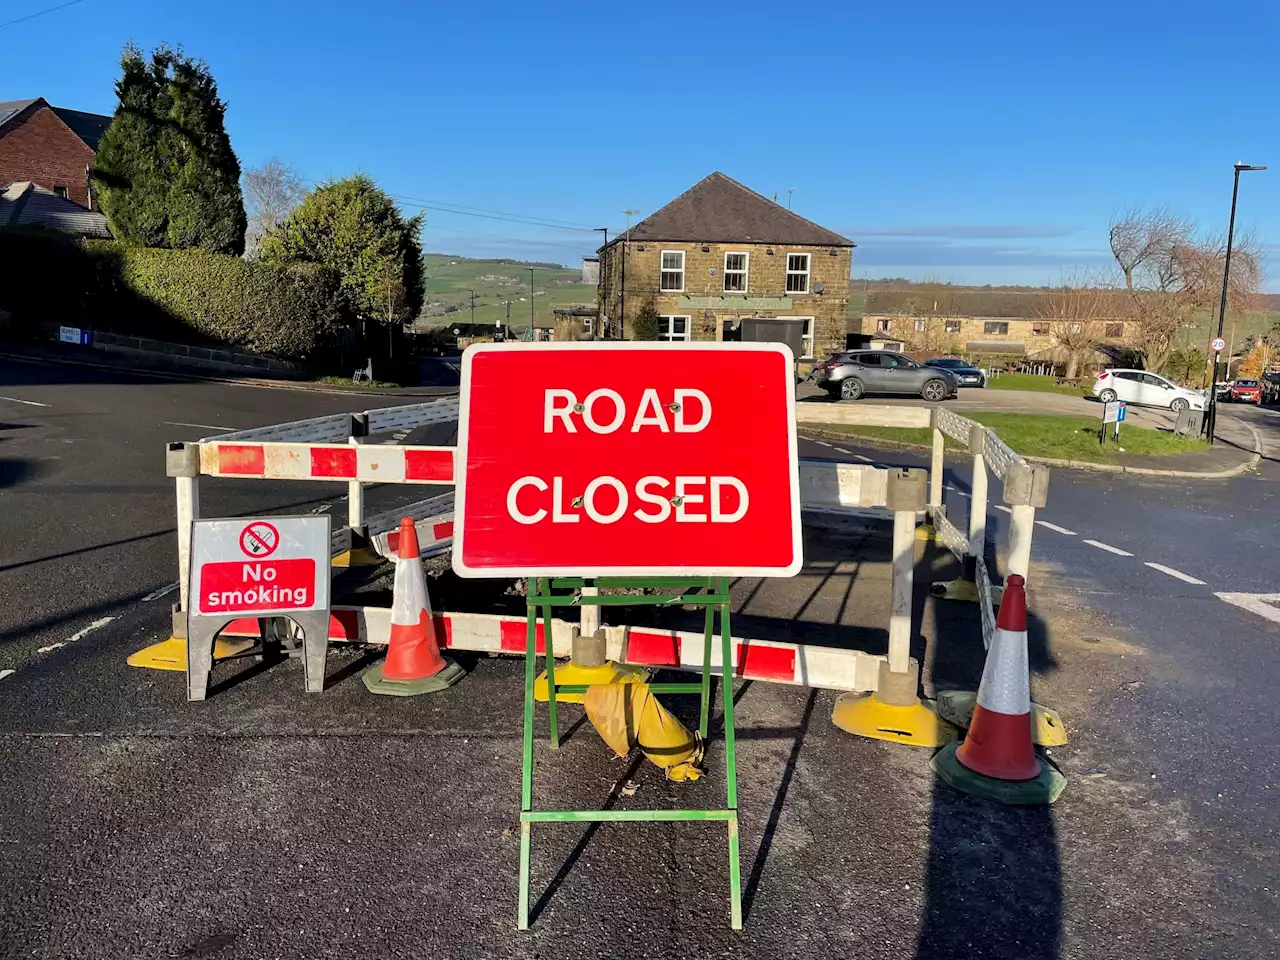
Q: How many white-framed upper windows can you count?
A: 3